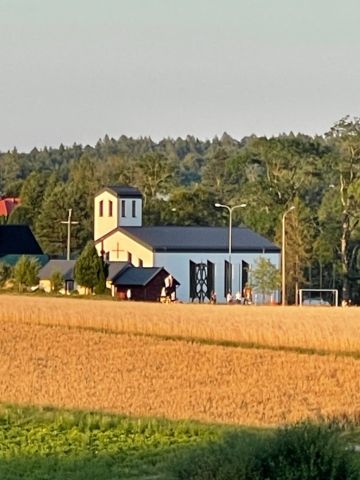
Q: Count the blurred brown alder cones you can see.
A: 0